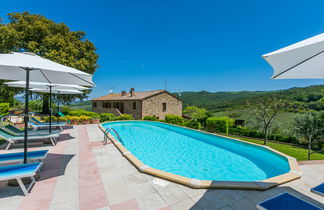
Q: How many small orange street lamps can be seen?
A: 0